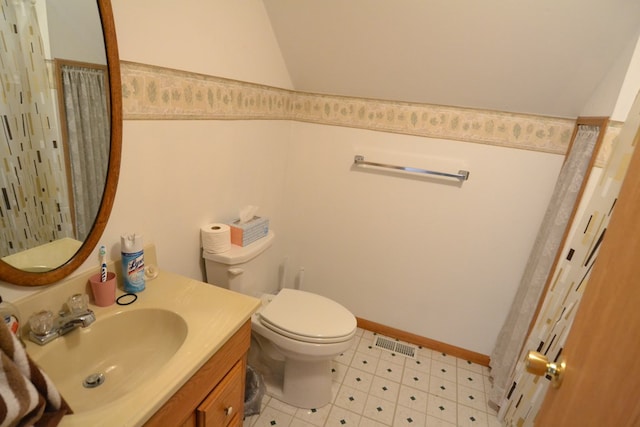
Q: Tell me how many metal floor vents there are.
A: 1